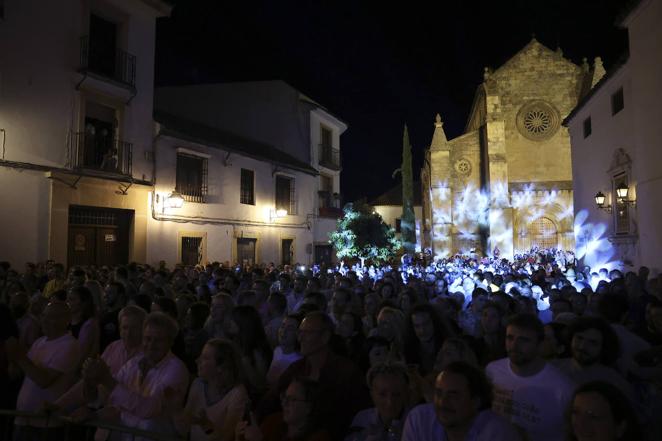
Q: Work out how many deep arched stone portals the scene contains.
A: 1